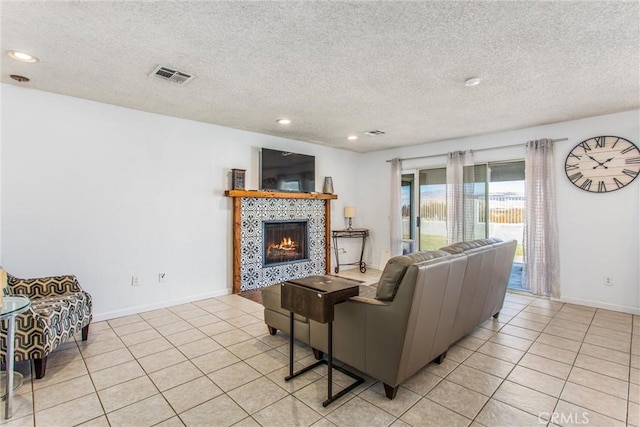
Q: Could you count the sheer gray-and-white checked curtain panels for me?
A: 3